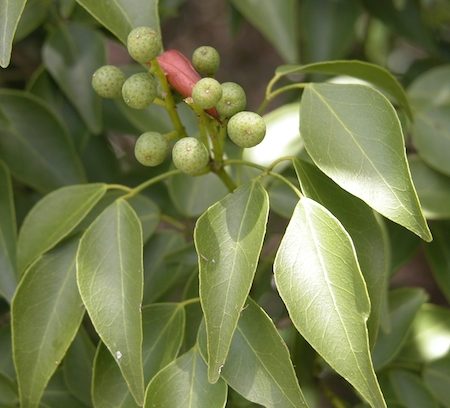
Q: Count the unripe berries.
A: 9